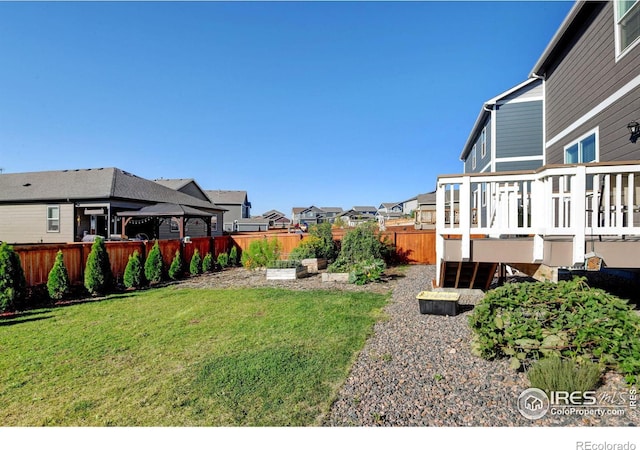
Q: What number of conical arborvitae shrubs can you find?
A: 10